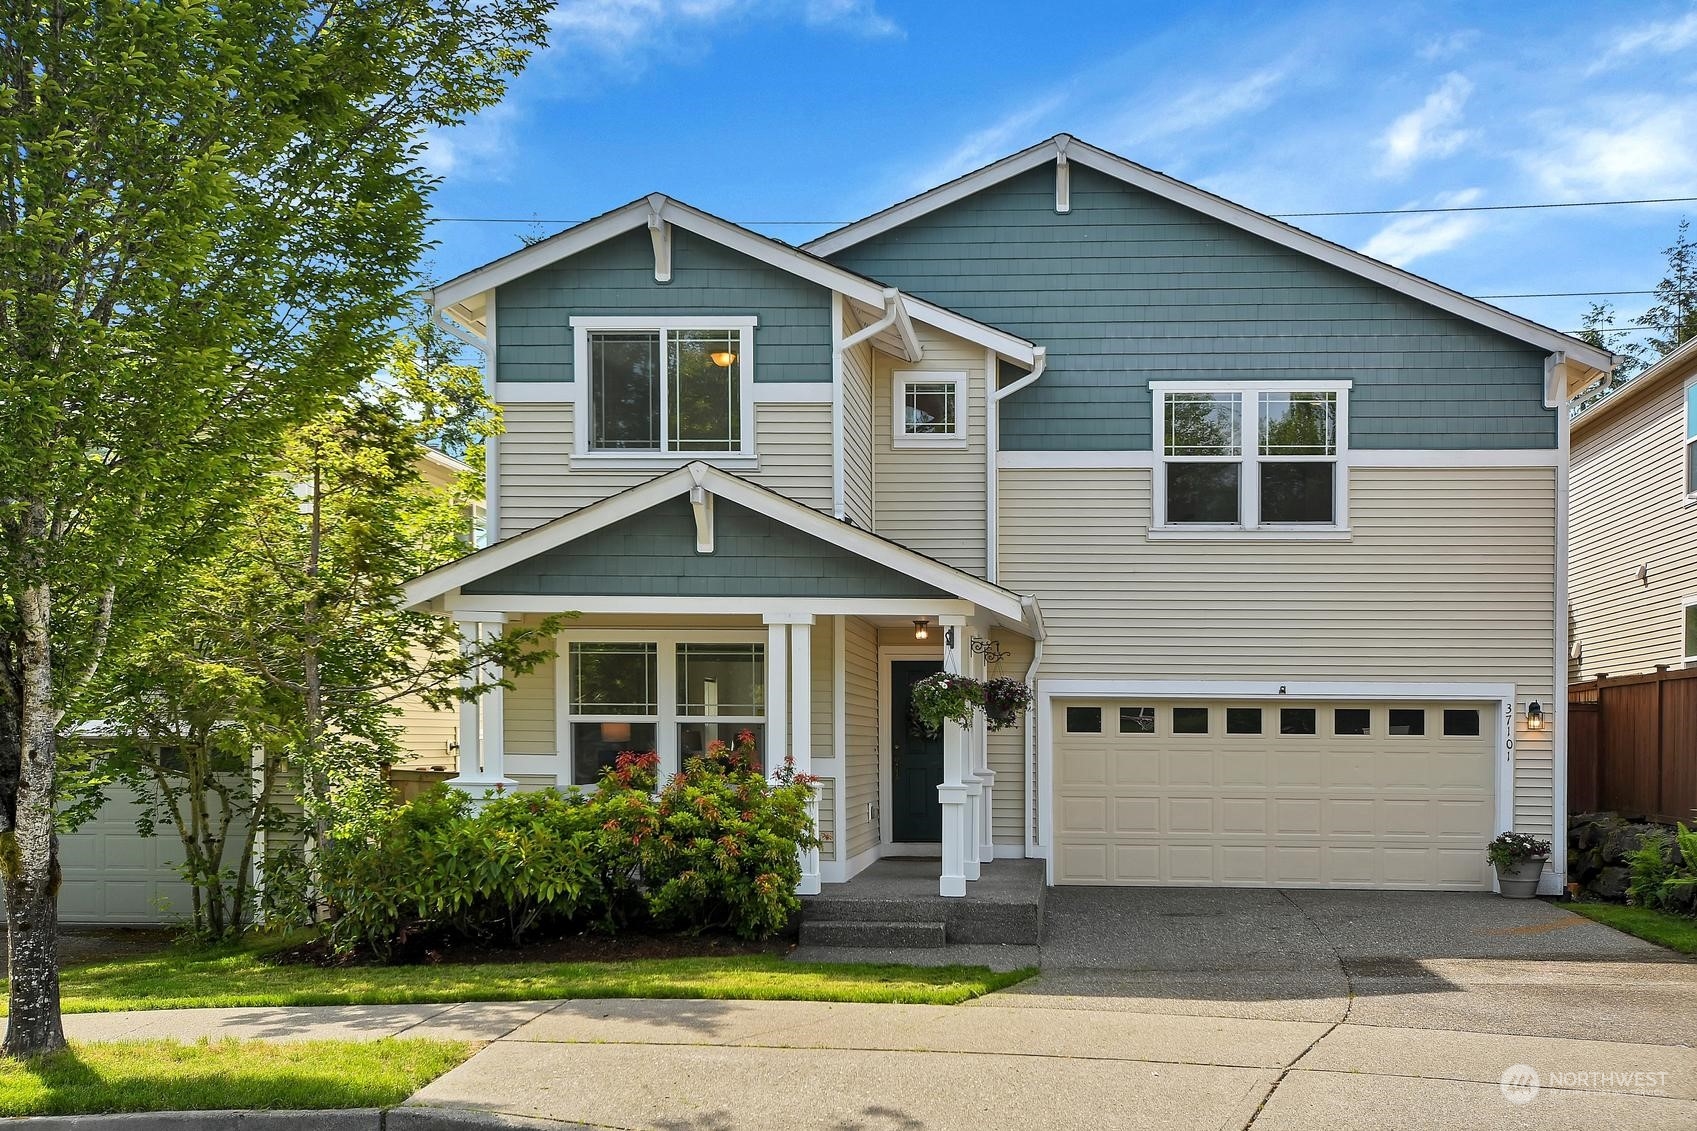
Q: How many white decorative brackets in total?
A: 4